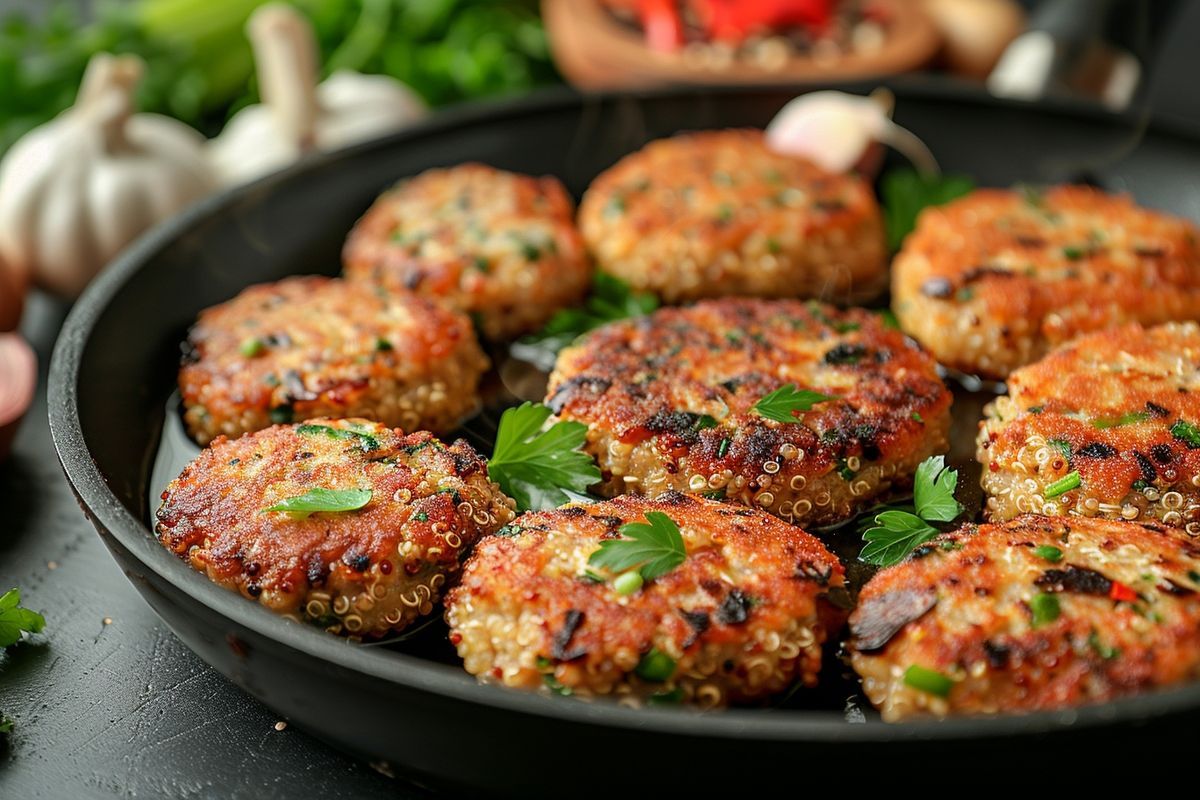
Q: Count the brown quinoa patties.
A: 9